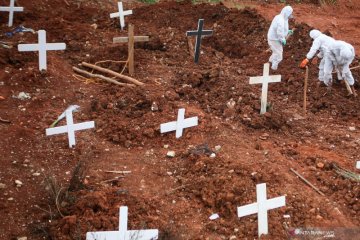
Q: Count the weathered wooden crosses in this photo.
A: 1